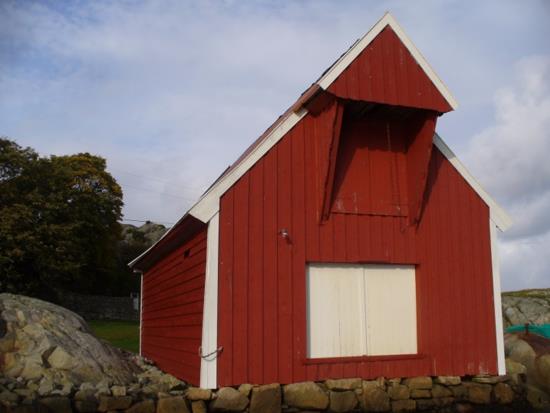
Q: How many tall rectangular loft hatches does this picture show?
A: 1